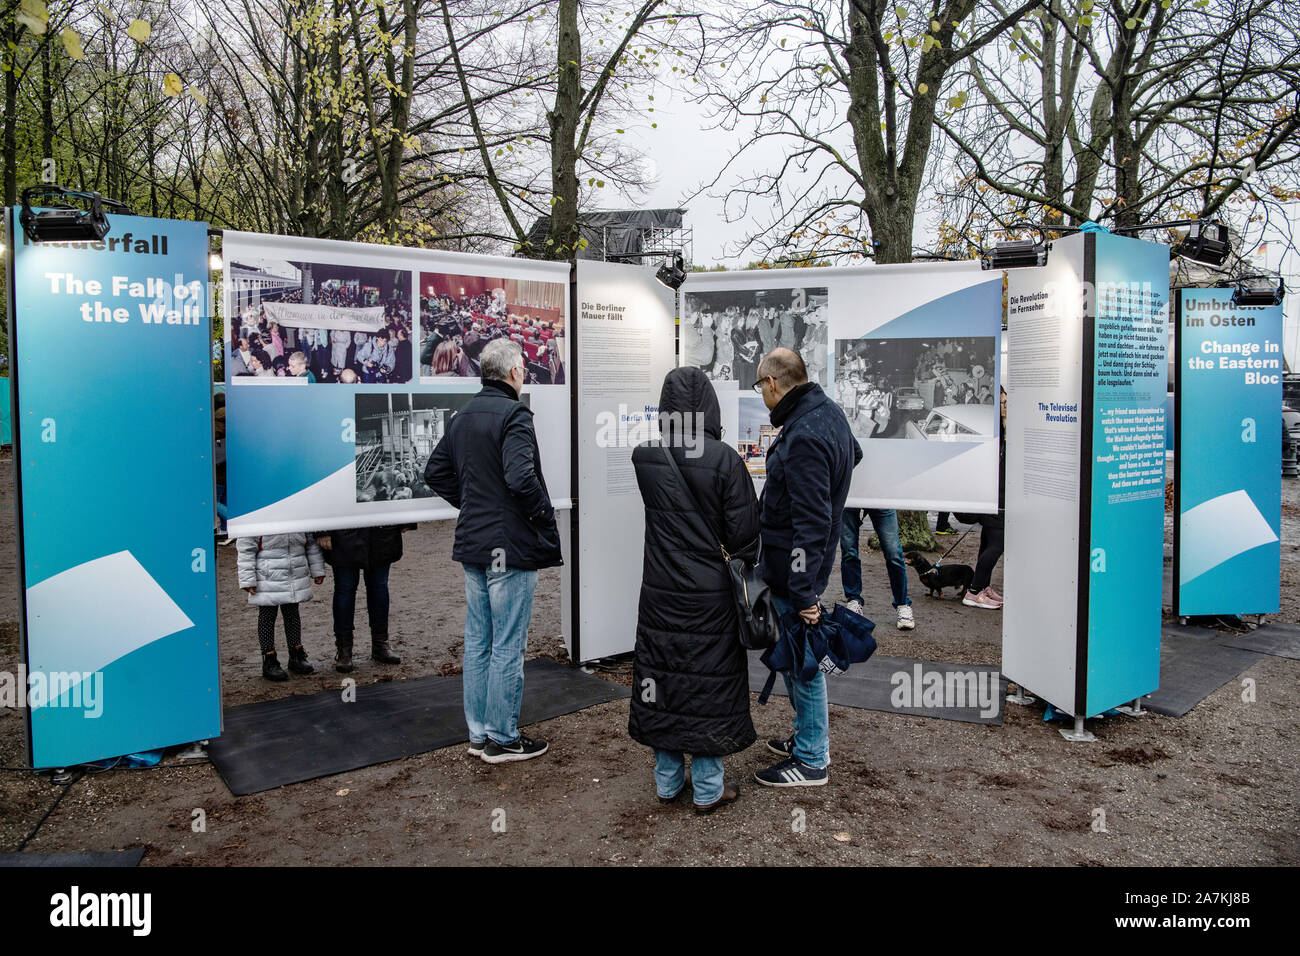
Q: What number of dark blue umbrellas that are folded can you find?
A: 1